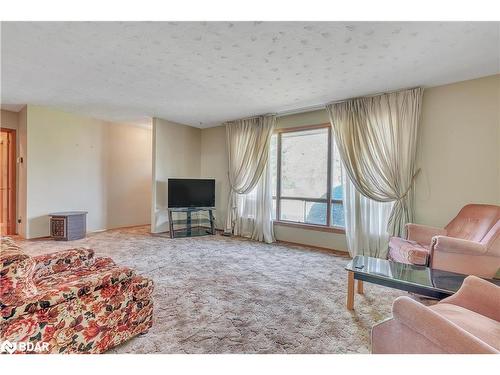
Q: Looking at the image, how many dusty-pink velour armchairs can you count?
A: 2